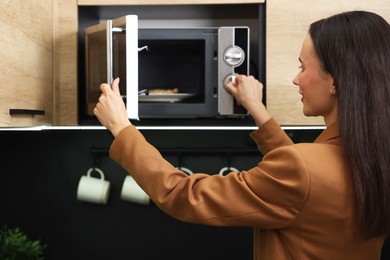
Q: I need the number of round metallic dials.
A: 2